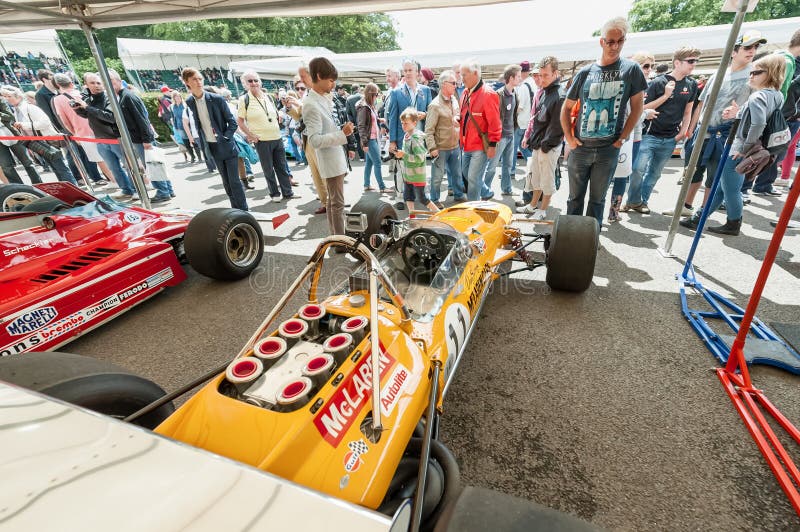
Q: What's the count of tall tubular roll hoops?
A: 1